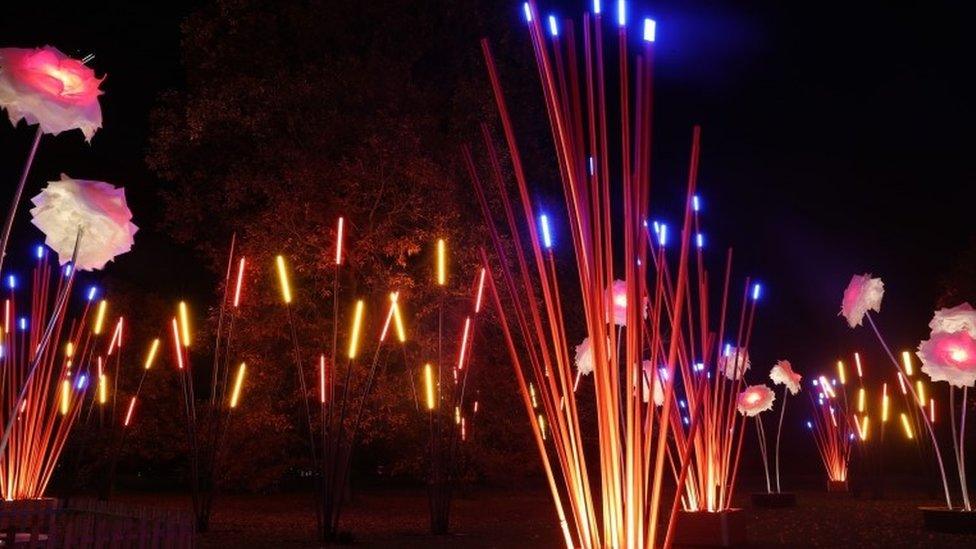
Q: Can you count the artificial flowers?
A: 11